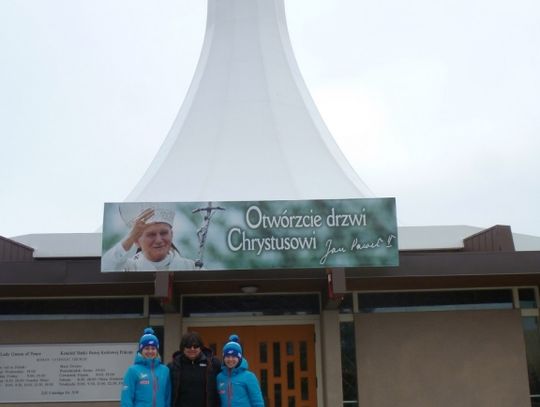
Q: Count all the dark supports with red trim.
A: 2